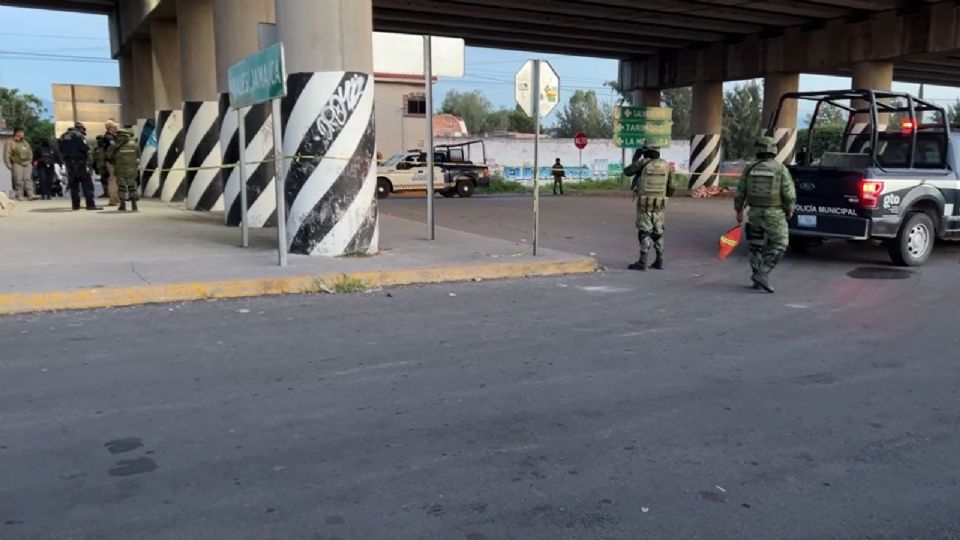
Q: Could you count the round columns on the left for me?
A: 6